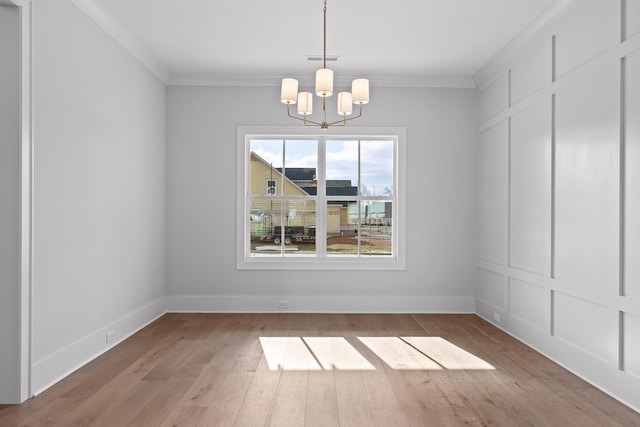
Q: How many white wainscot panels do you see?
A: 12